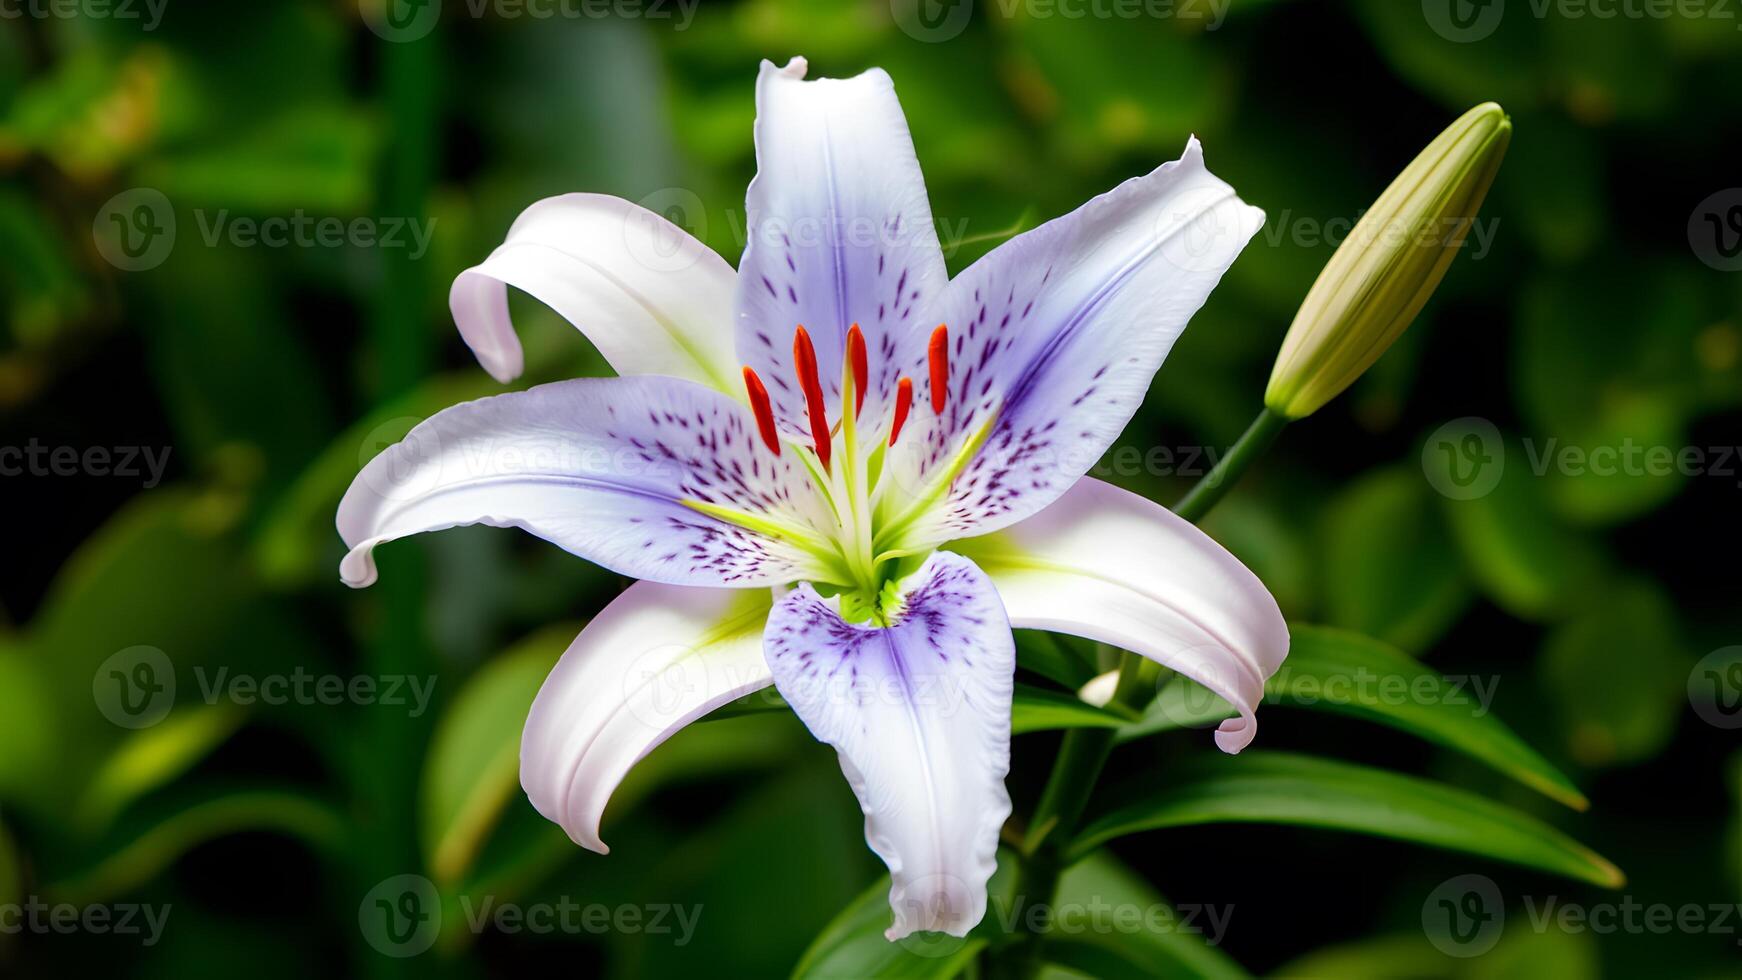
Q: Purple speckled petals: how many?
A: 4